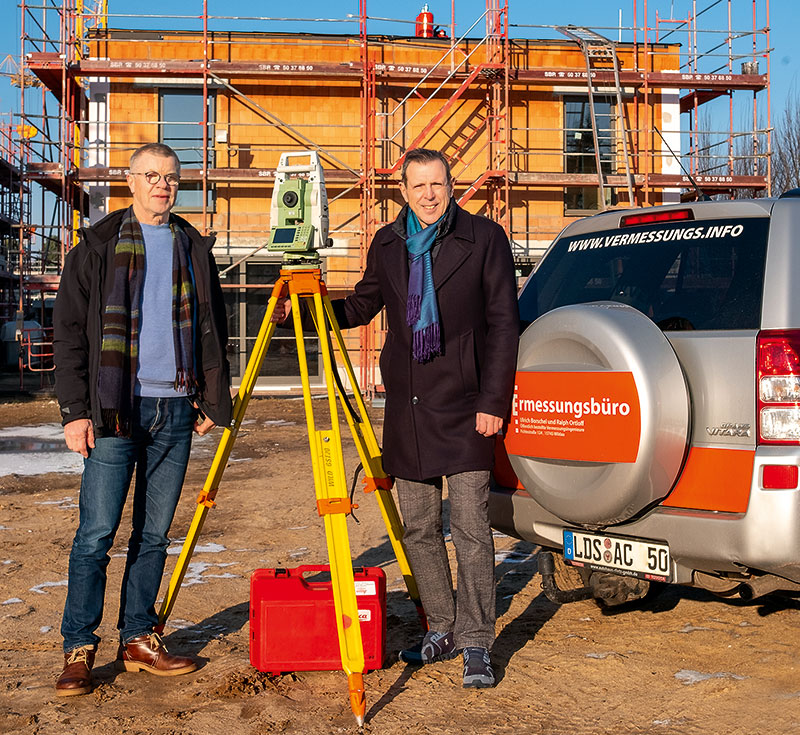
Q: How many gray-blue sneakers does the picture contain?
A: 2